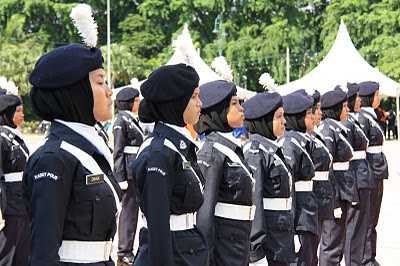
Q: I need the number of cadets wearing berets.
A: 11